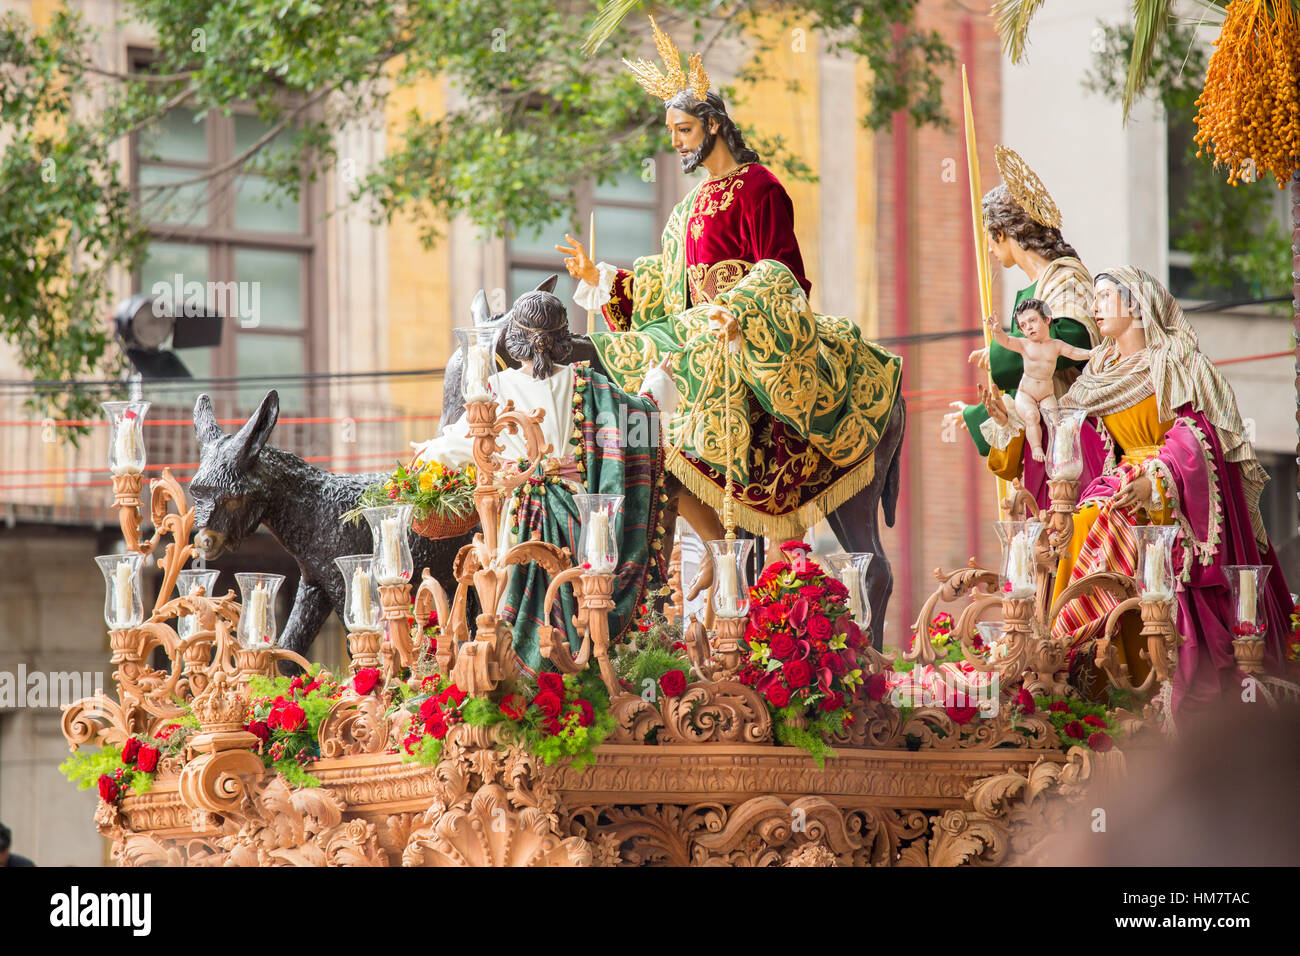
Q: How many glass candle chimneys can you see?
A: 15